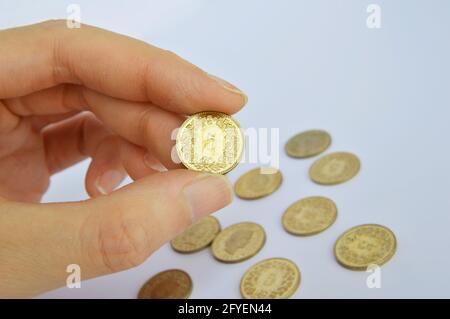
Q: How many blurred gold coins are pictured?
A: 9